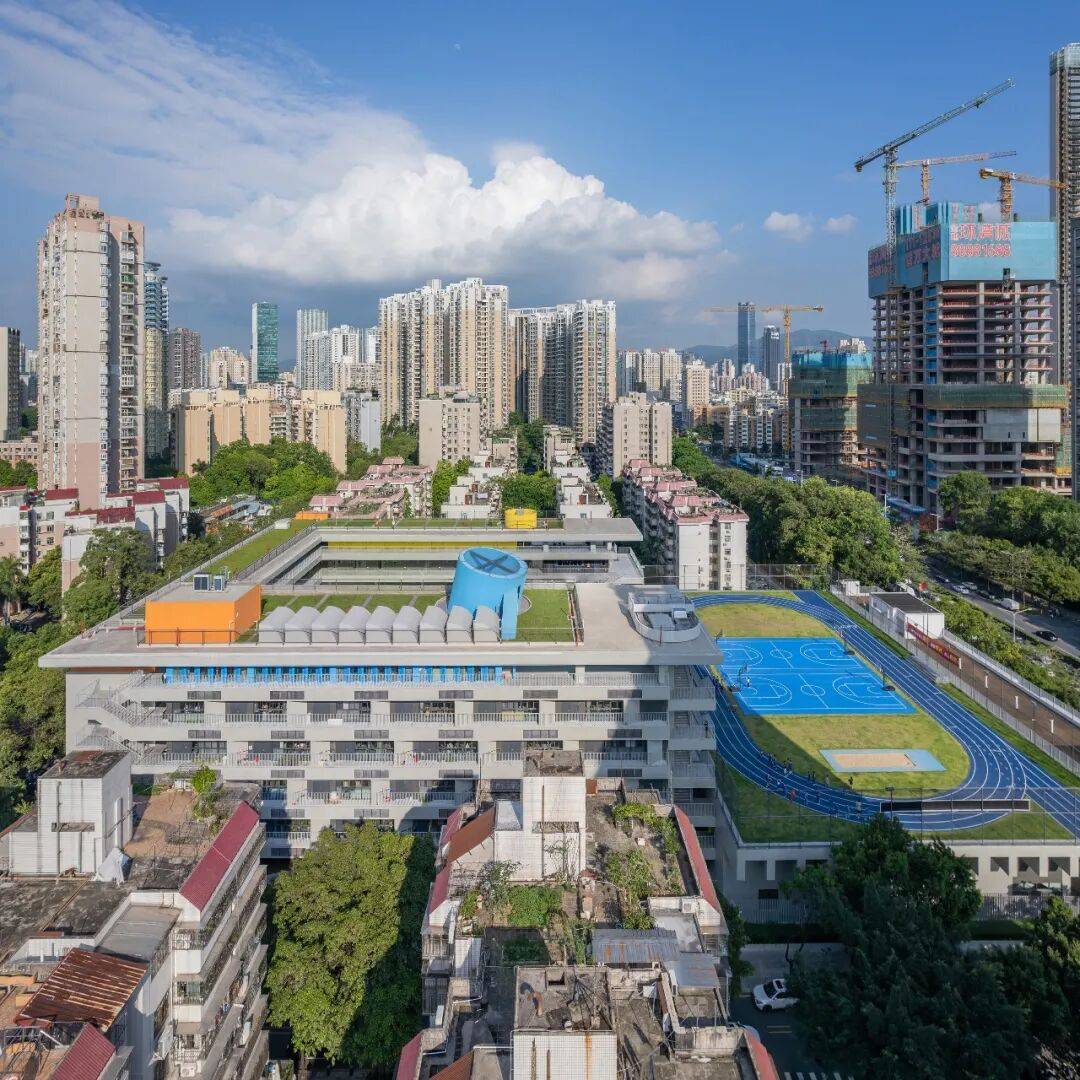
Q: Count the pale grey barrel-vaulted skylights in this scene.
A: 9